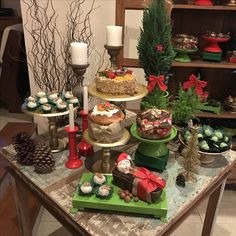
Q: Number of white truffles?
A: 13